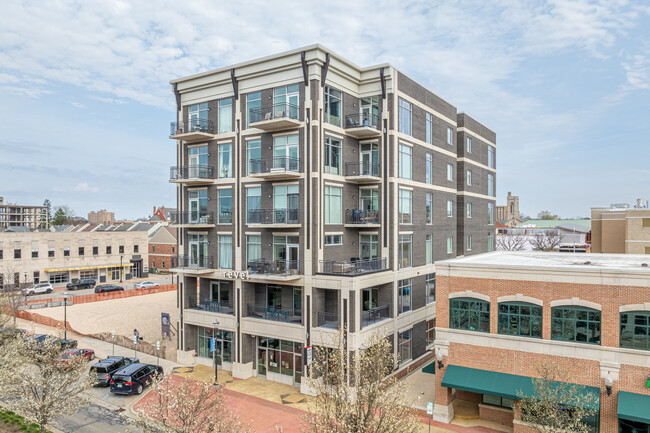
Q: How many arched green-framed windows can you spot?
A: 4